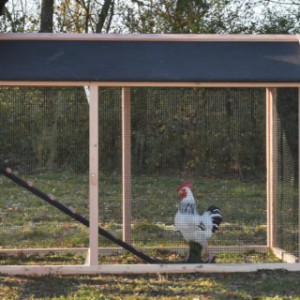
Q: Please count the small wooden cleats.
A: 6